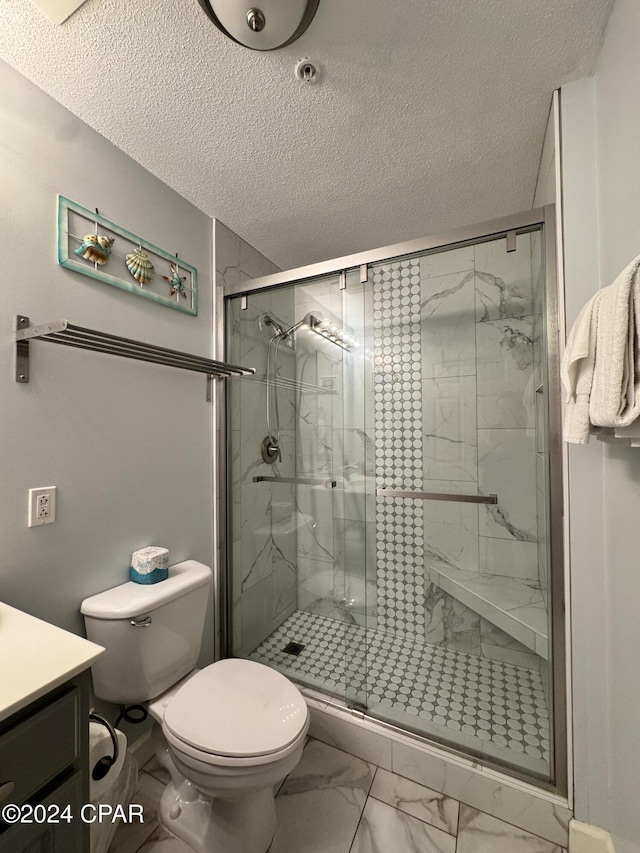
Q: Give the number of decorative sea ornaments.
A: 3